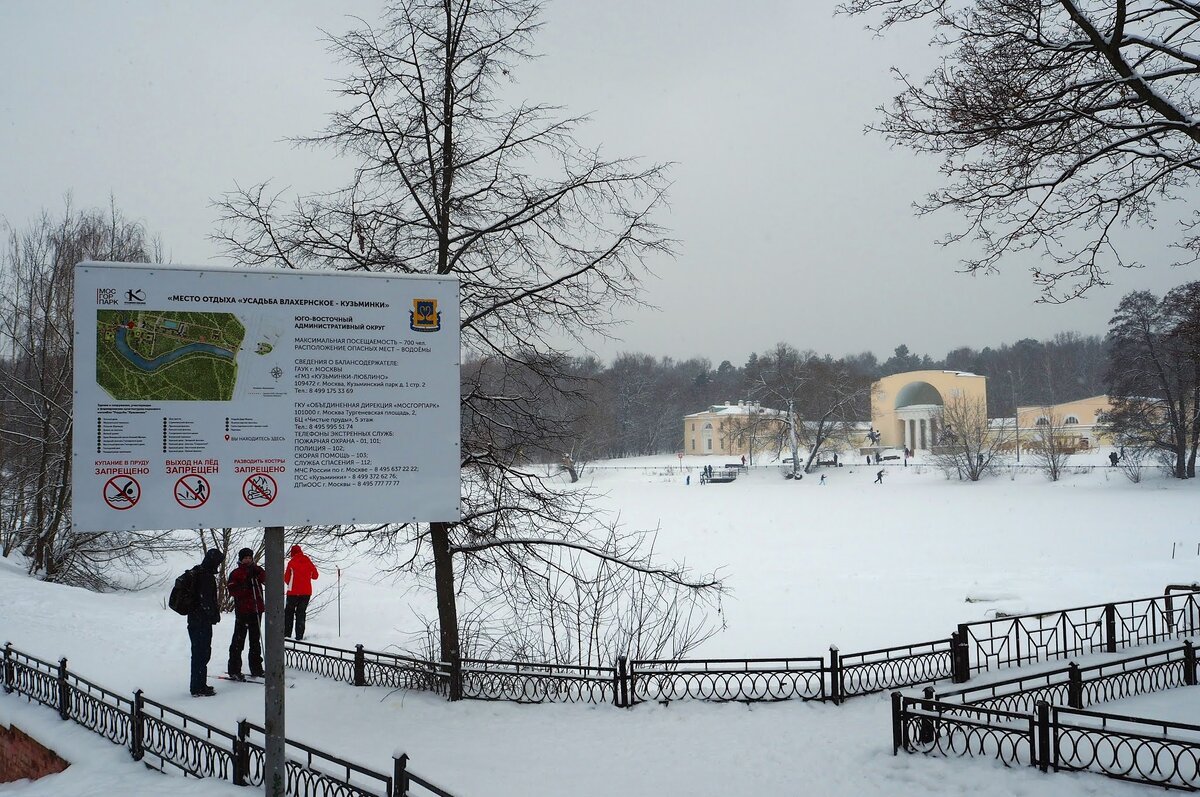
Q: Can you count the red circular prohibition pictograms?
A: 3